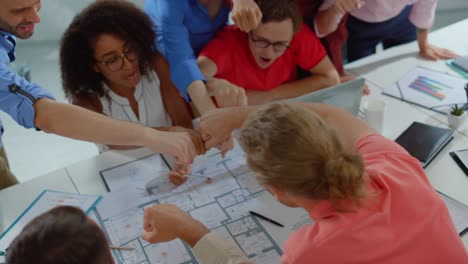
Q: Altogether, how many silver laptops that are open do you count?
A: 1